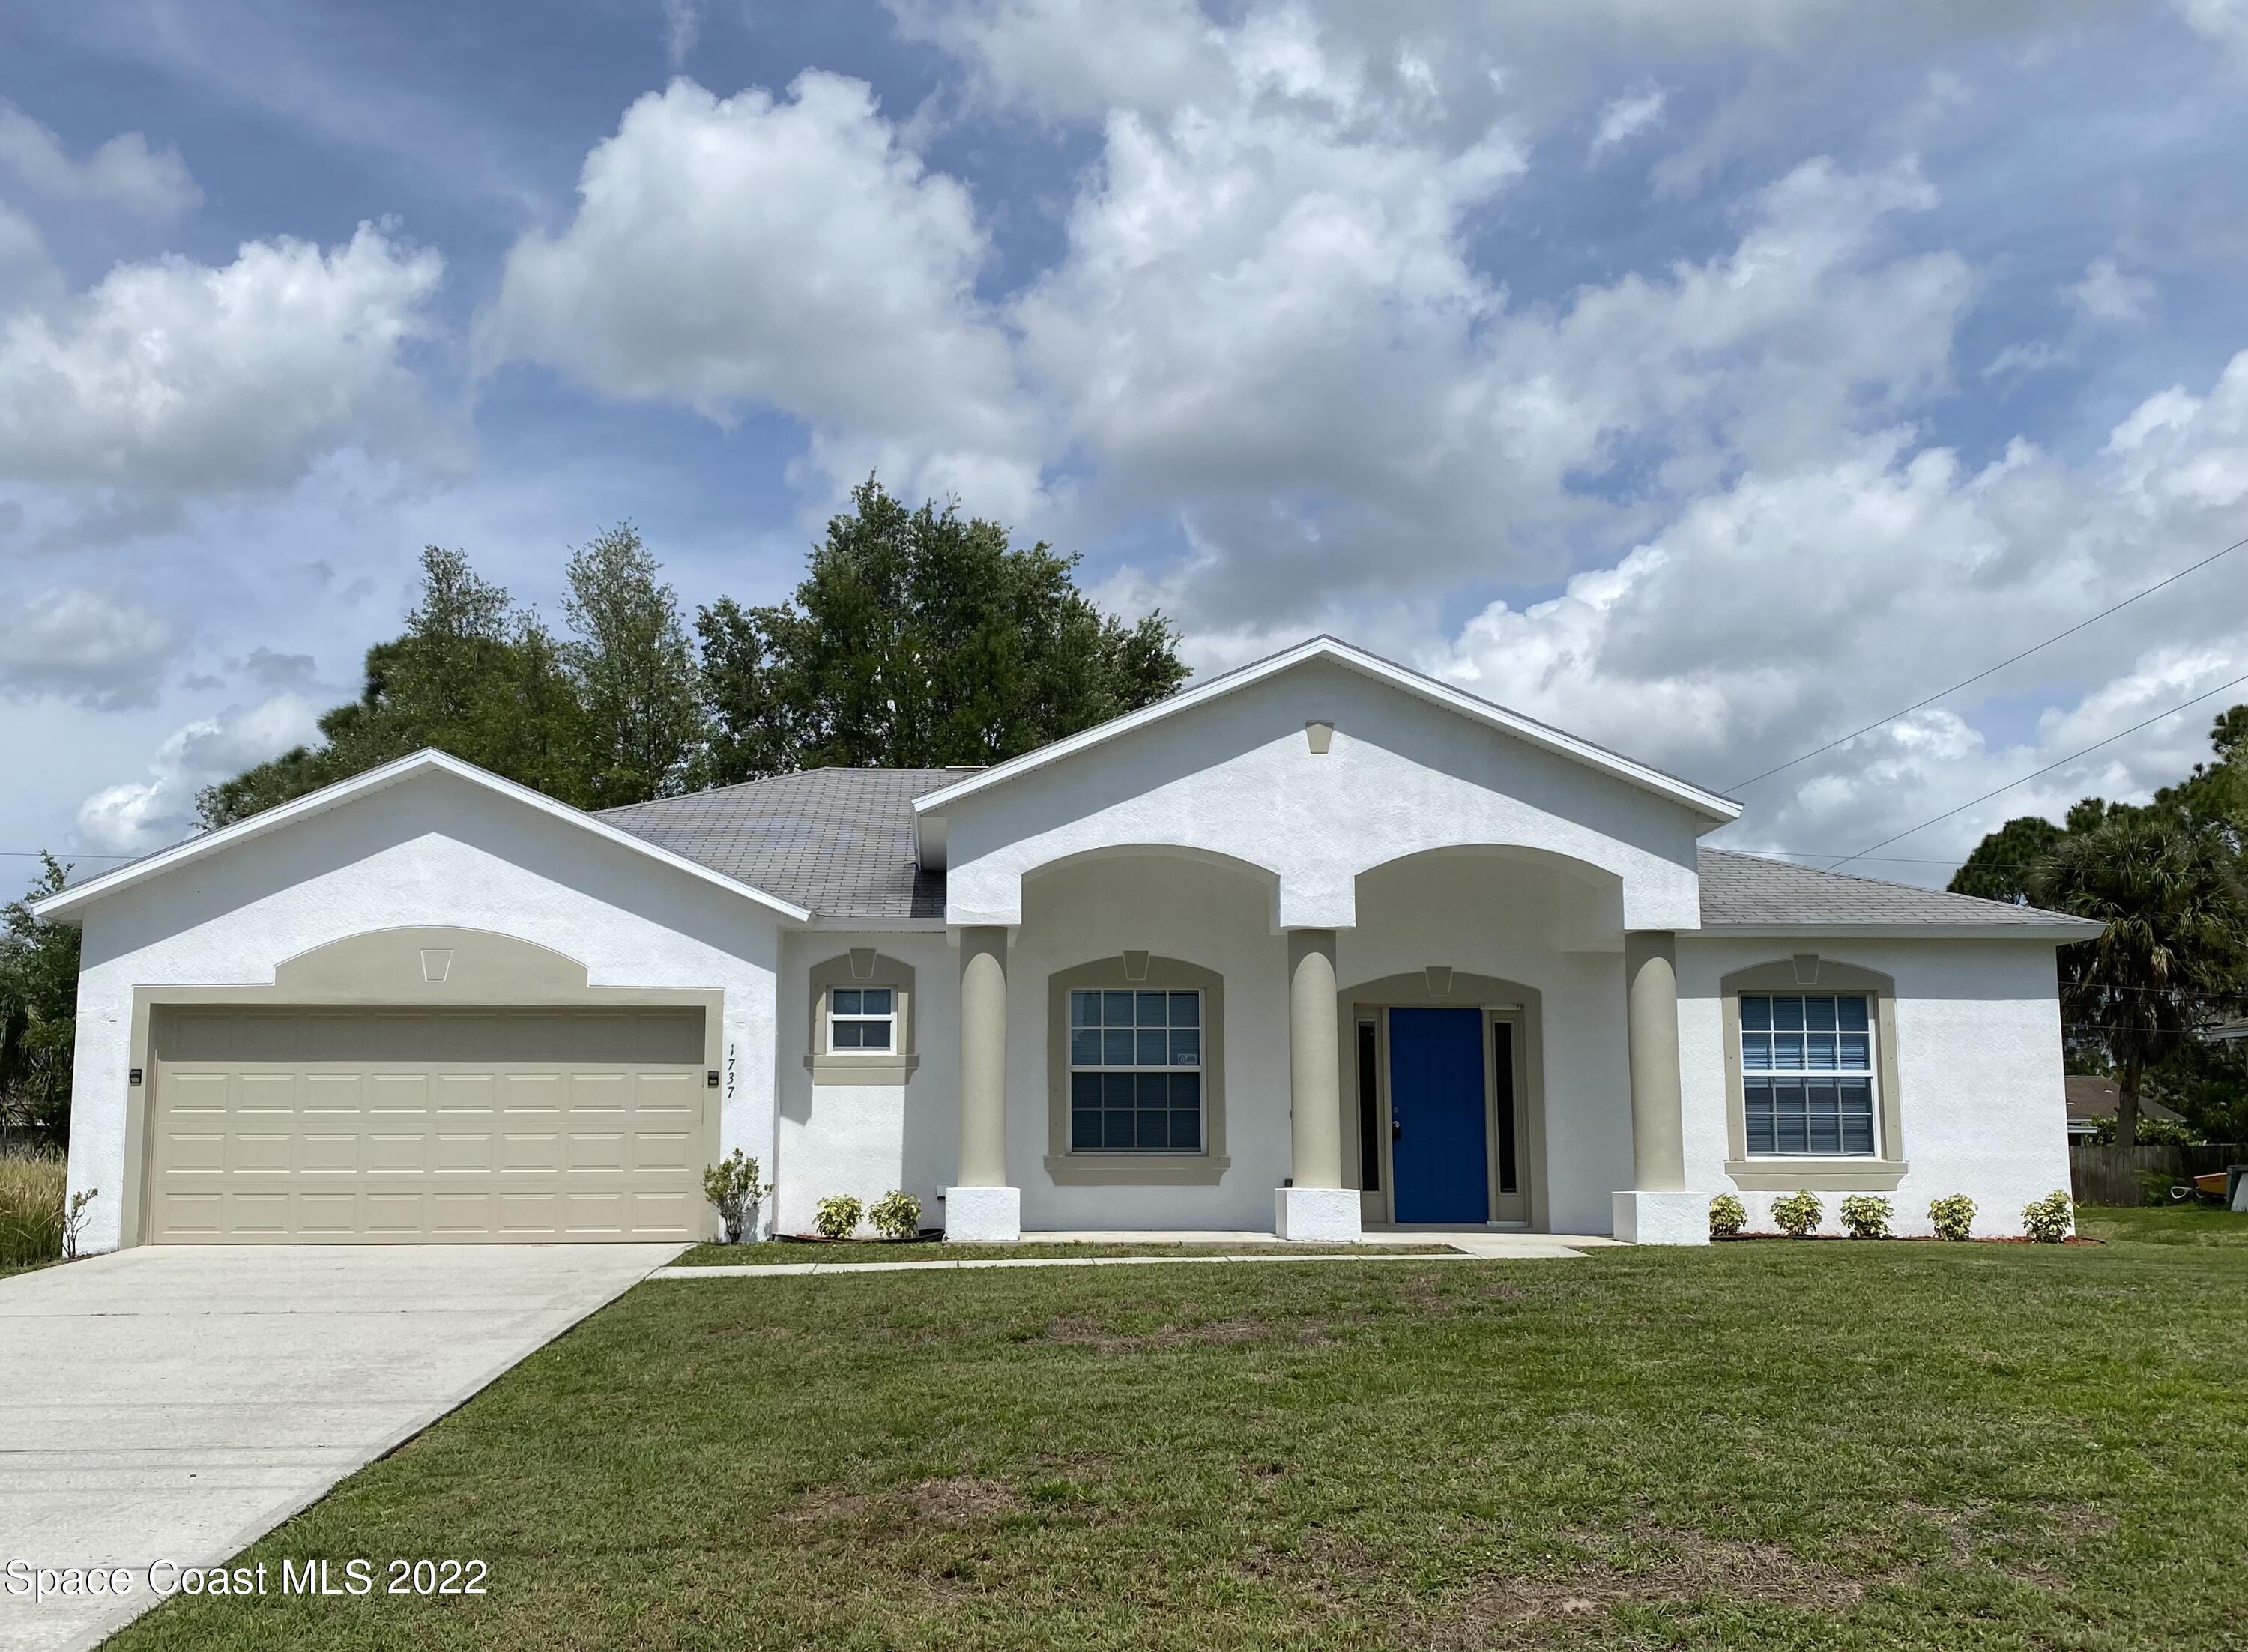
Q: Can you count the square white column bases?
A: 3